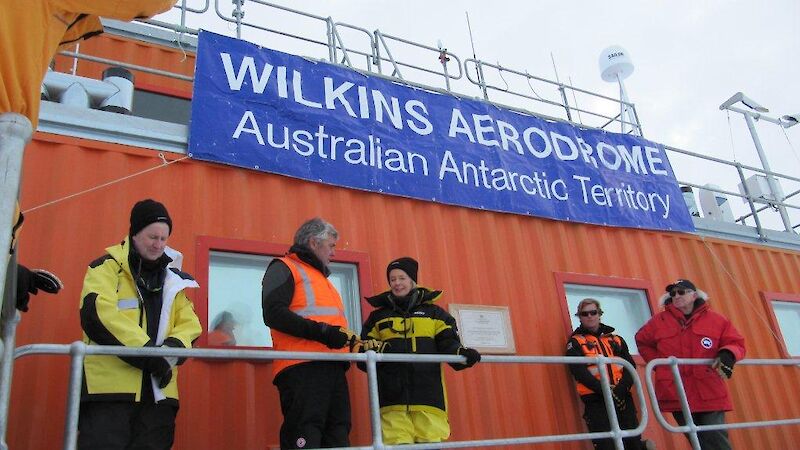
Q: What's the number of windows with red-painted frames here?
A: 3